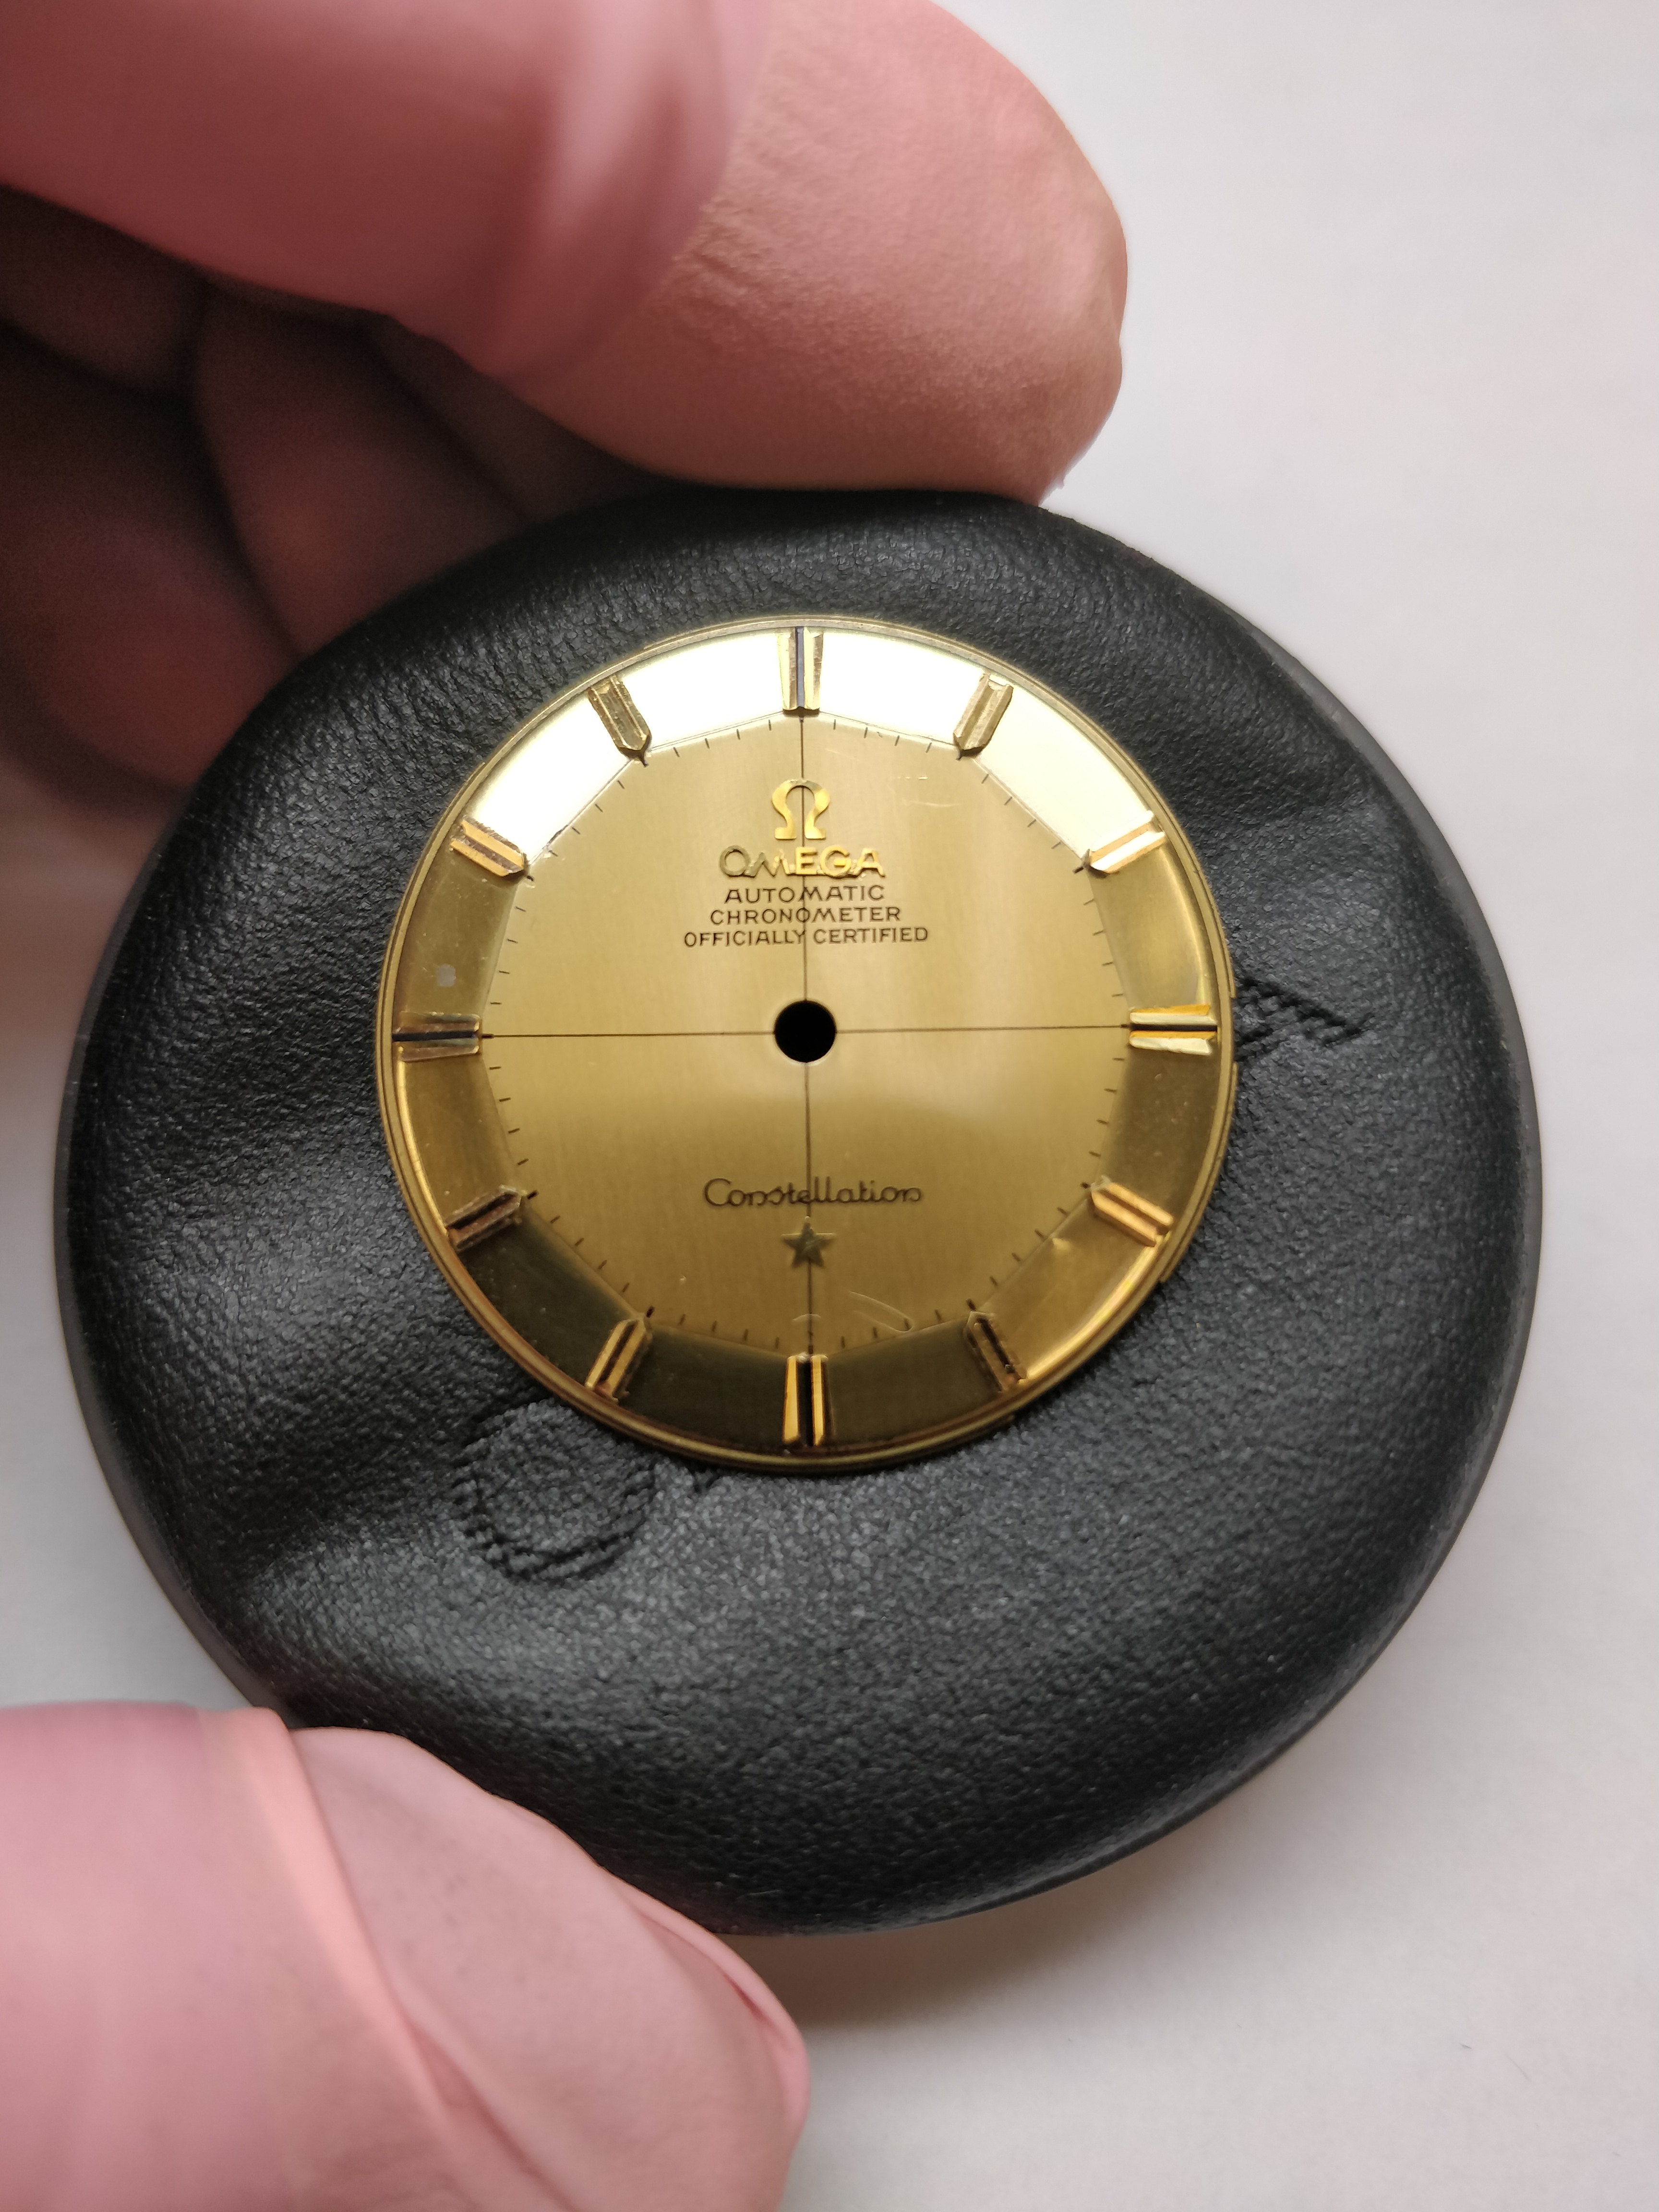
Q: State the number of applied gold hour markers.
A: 12